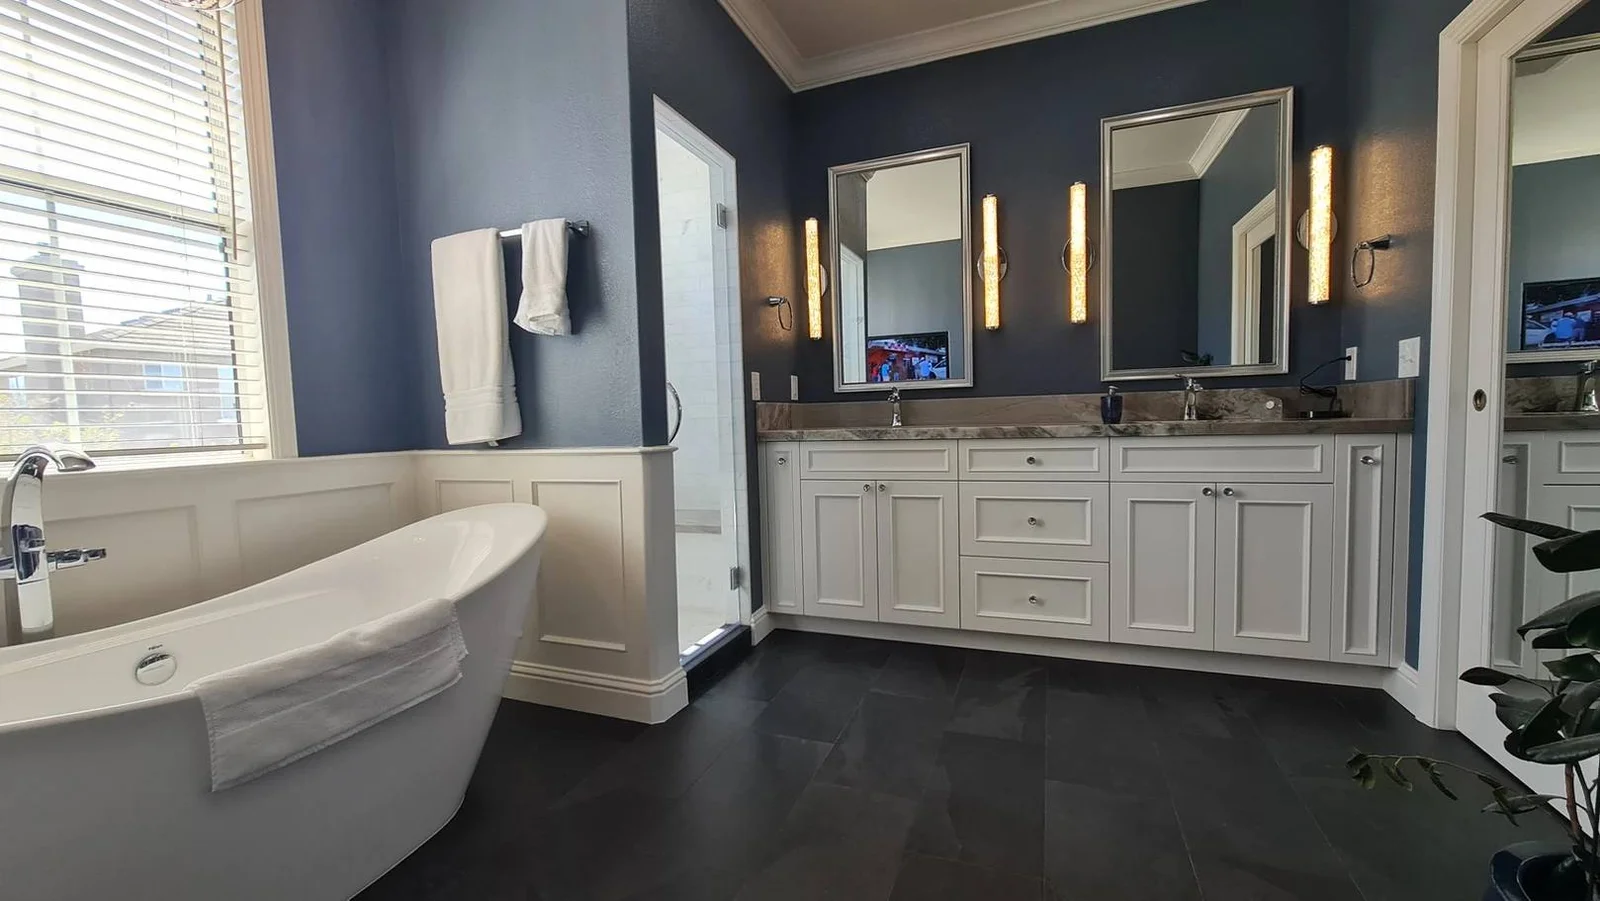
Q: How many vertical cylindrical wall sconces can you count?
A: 4